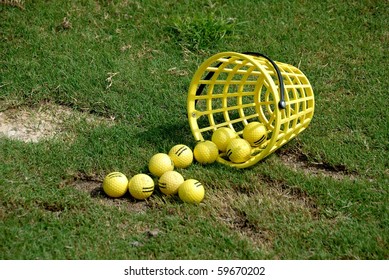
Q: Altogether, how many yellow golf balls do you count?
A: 10